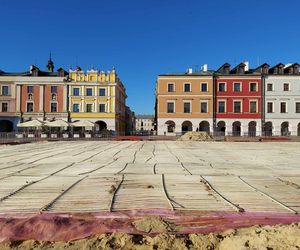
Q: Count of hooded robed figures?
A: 0